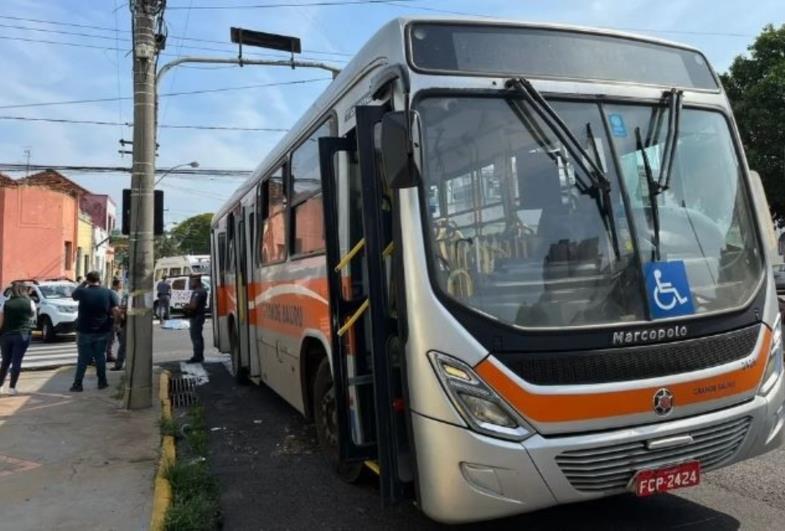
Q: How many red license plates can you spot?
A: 1